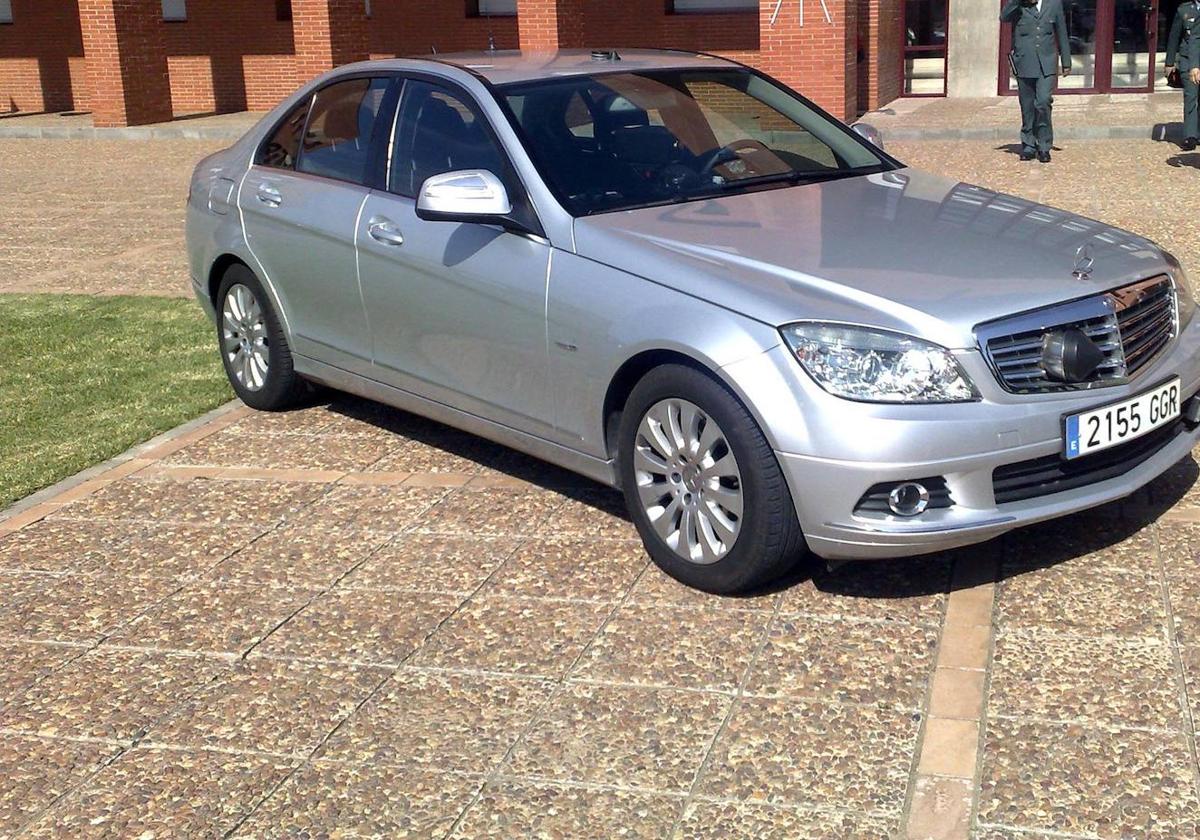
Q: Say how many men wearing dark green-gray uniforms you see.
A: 2